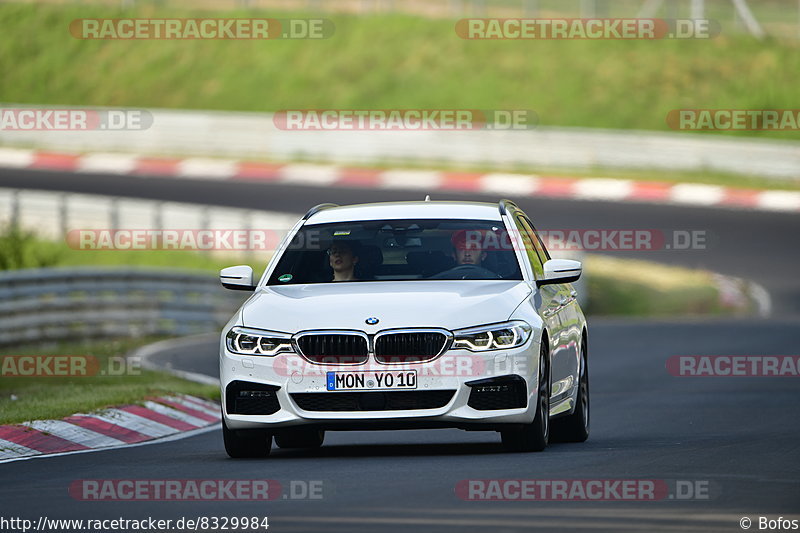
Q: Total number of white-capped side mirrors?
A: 2